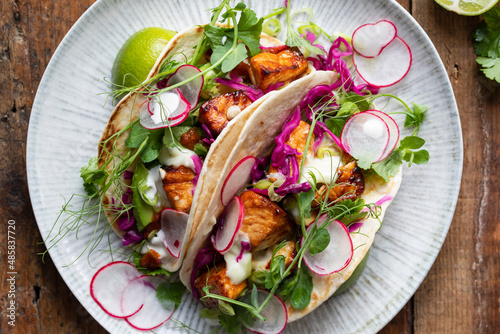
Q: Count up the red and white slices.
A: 14